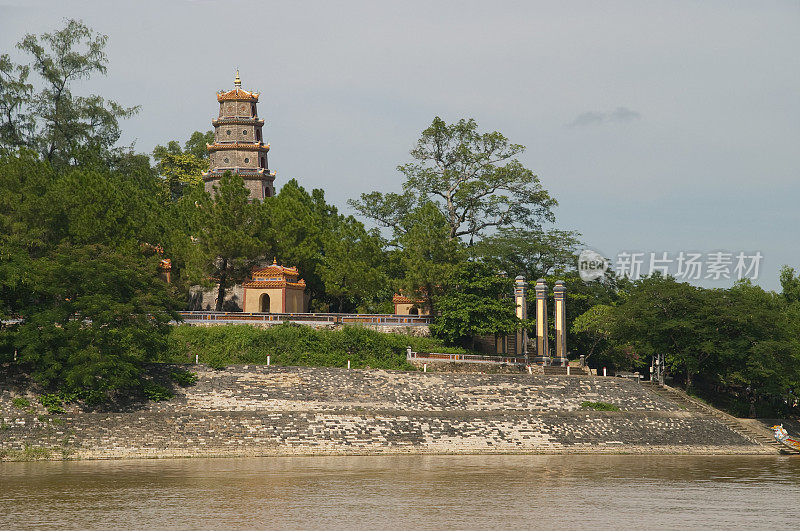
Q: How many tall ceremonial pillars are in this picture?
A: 3